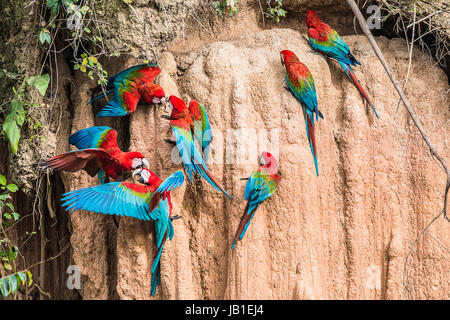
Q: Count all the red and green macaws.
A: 7